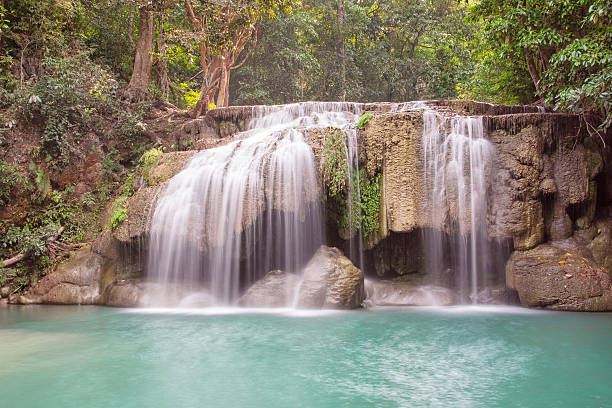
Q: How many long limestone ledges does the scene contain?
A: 1